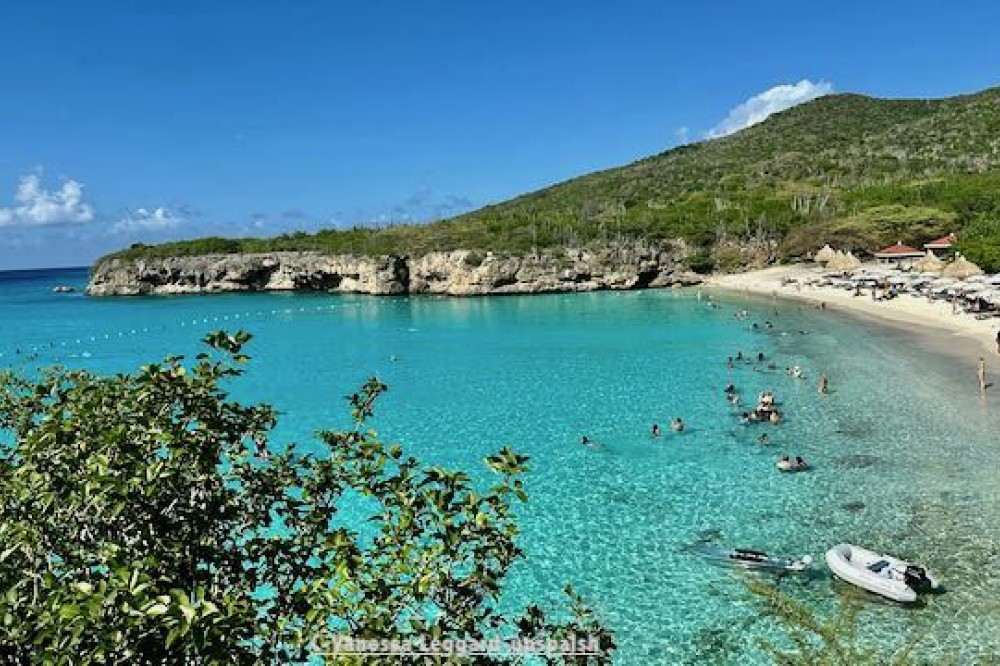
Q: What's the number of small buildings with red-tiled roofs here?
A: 2